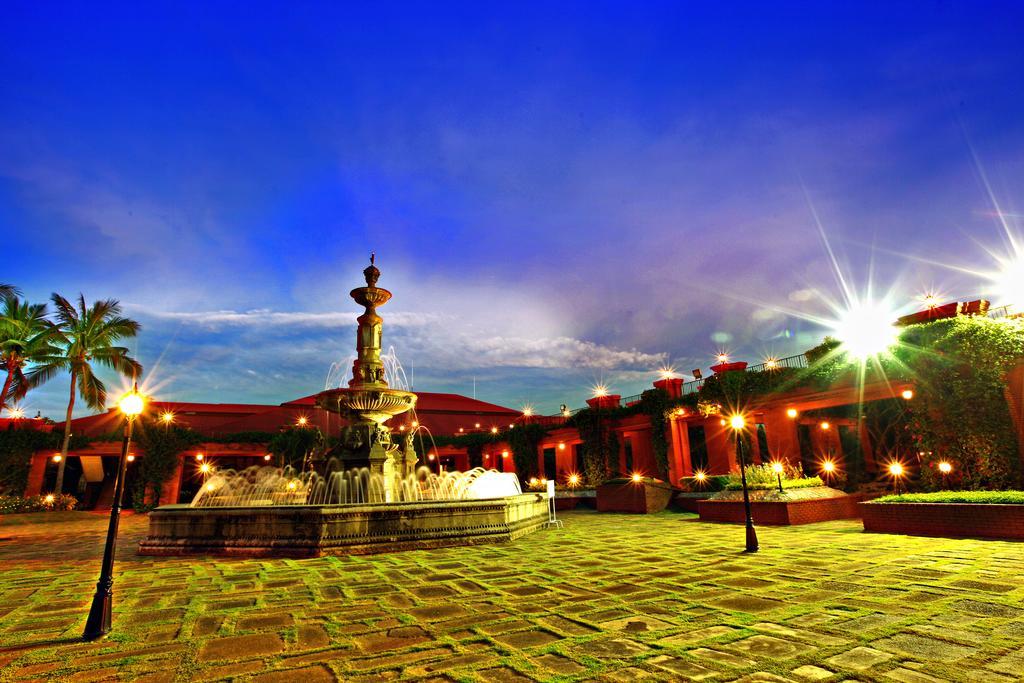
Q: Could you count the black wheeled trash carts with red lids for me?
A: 0